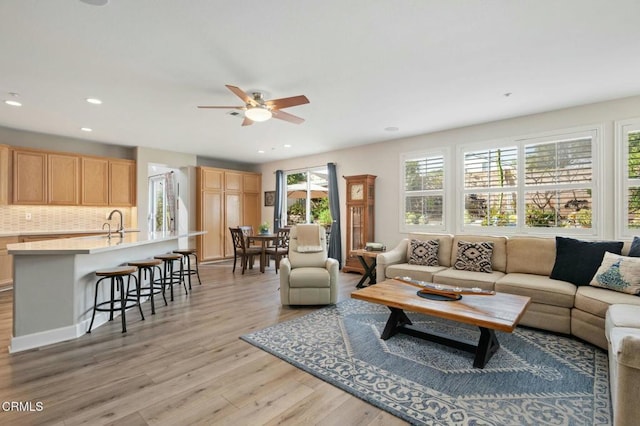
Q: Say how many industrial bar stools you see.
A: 4